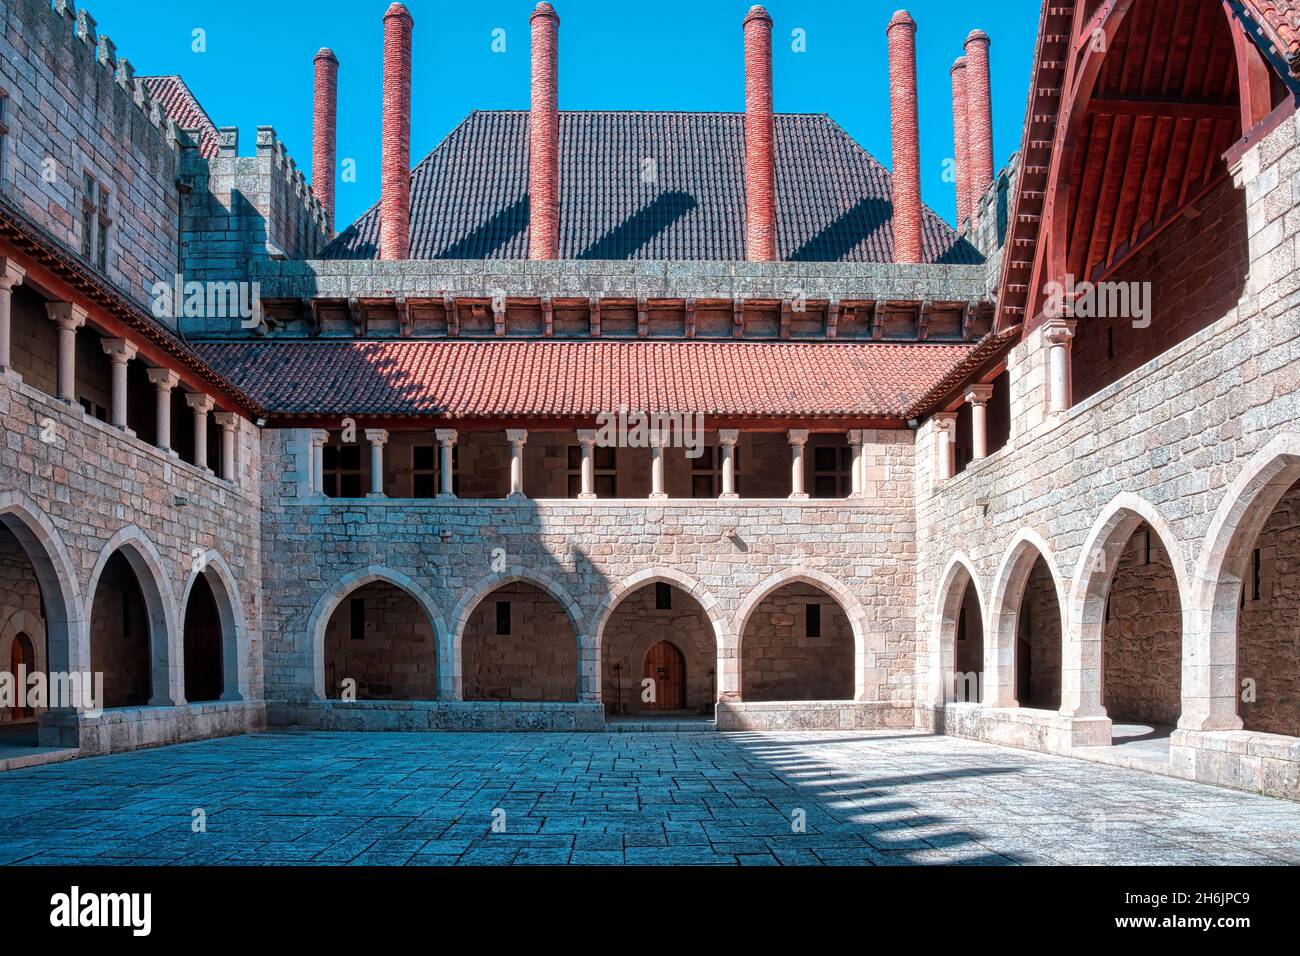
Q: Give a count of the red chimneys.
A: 7